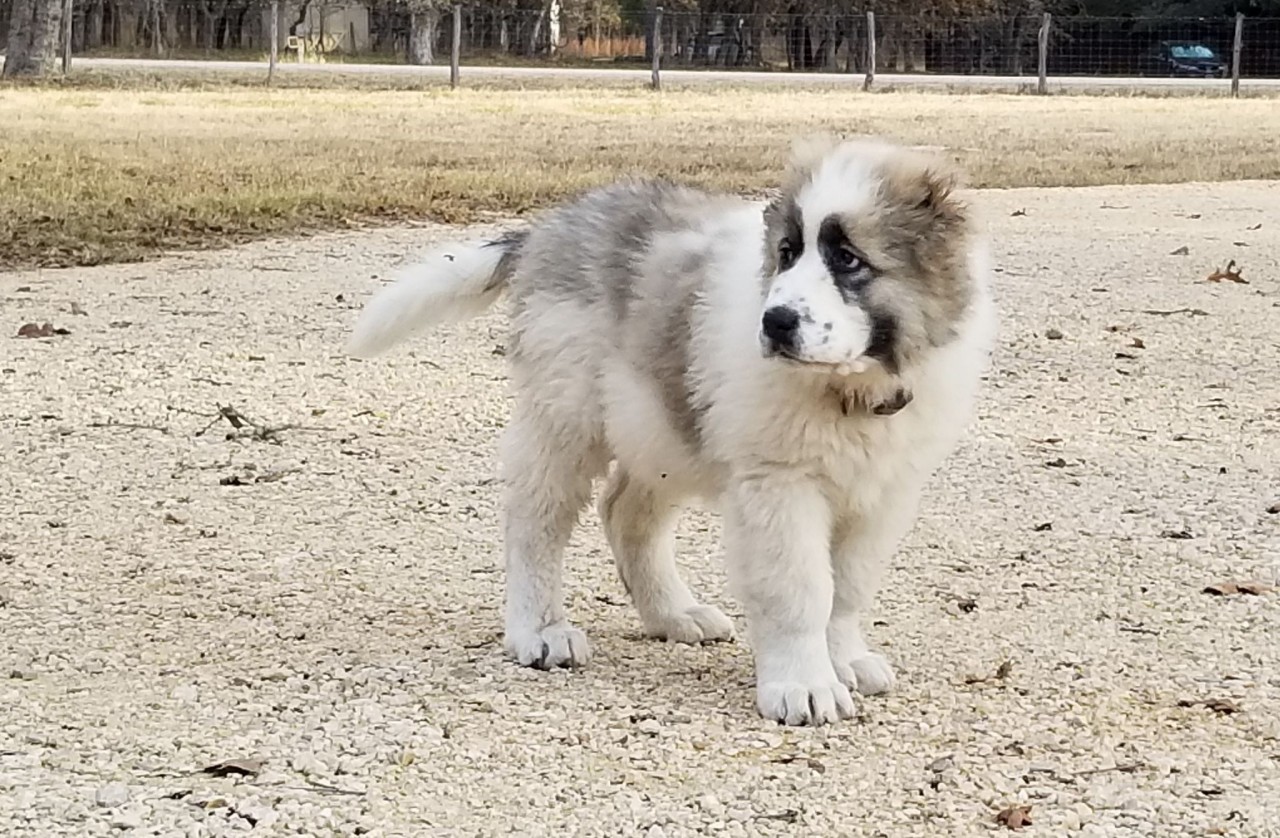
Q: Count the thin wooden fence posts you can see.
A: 7